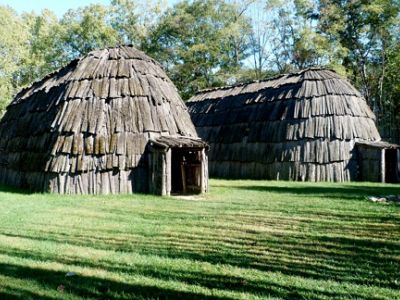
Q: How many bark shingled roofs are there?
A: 2